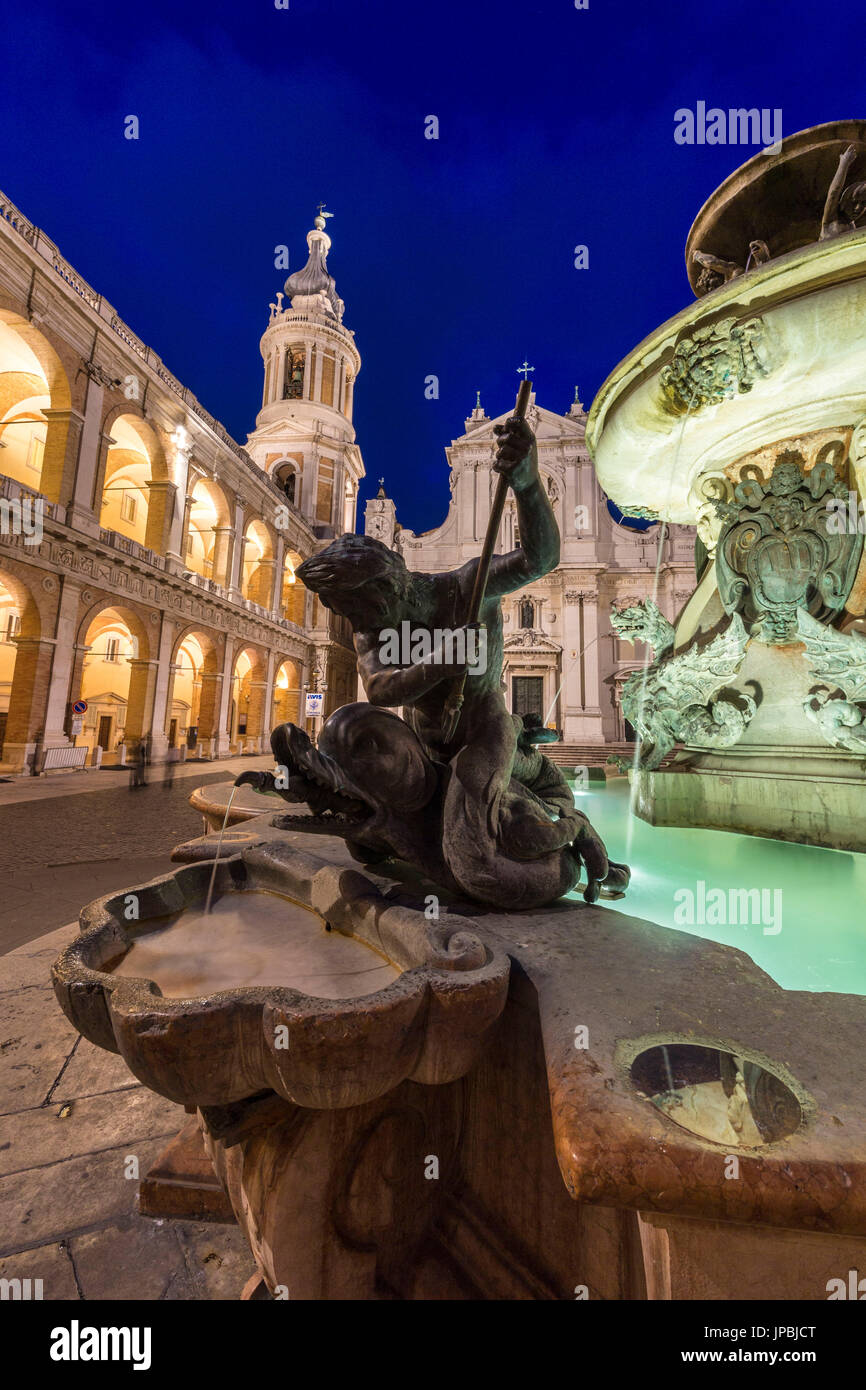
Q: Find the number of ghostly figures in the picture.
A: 2